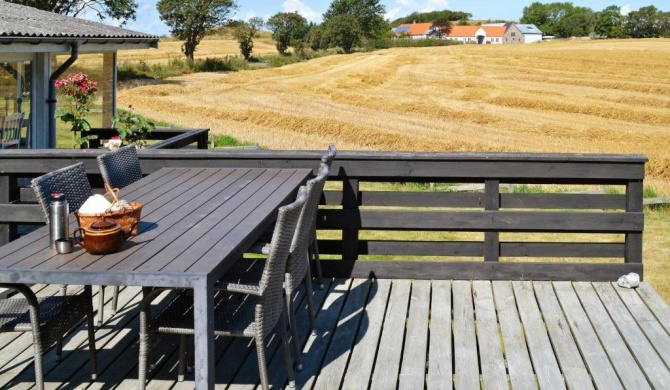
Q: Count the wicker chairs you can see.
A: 6